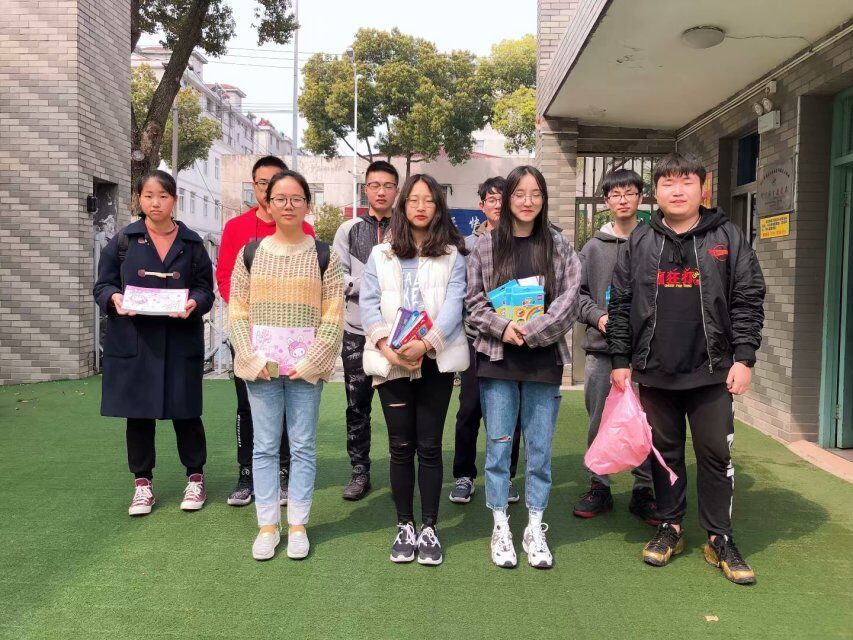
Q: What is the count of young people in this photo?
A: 9